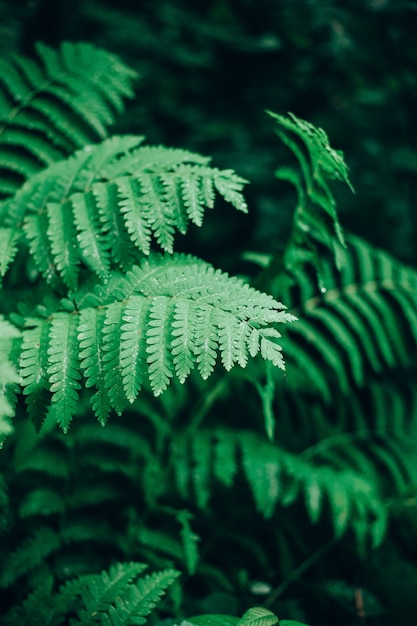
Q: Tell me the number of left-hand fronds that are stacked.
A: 3